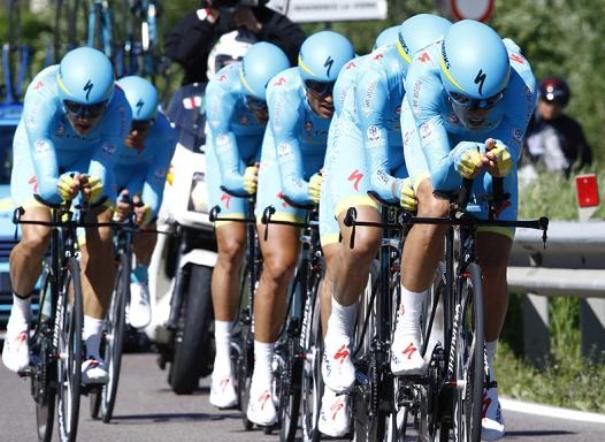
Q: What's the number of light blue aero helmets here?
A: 7